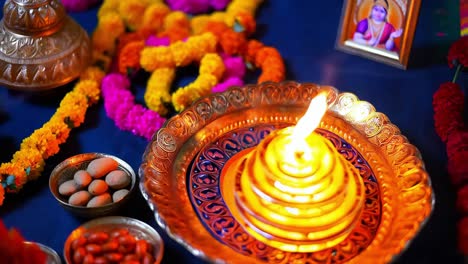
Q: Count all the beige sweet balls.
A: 8